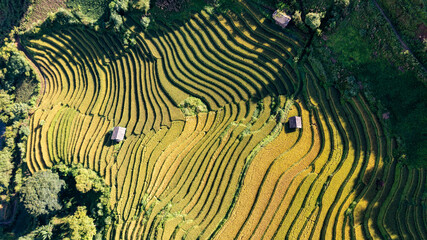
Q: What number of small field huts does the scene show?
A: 3